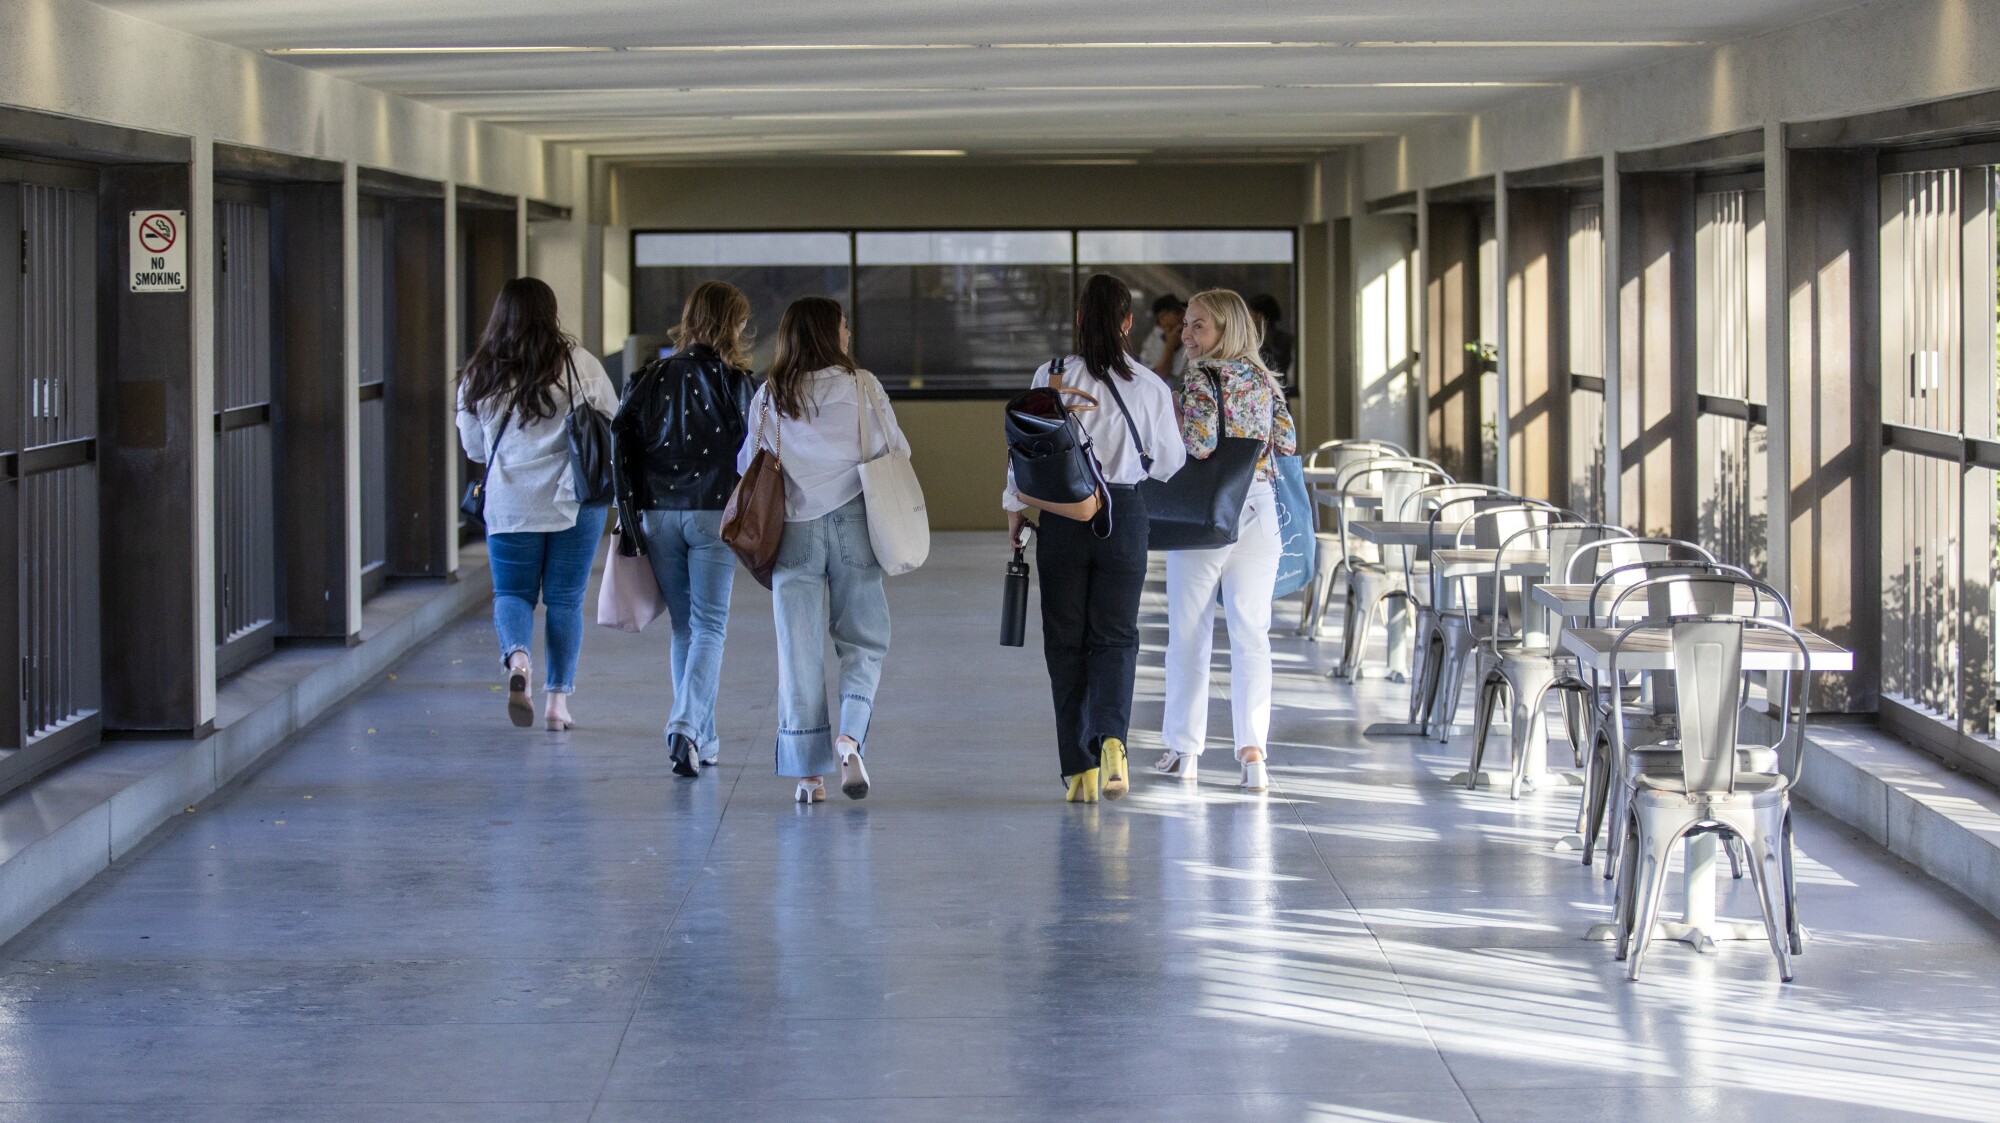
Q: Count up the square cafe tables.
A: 6